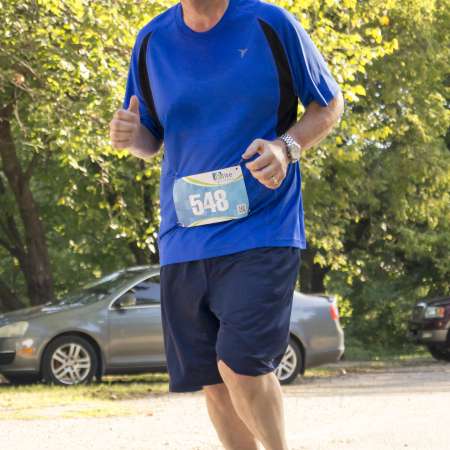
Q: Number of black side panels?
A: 2